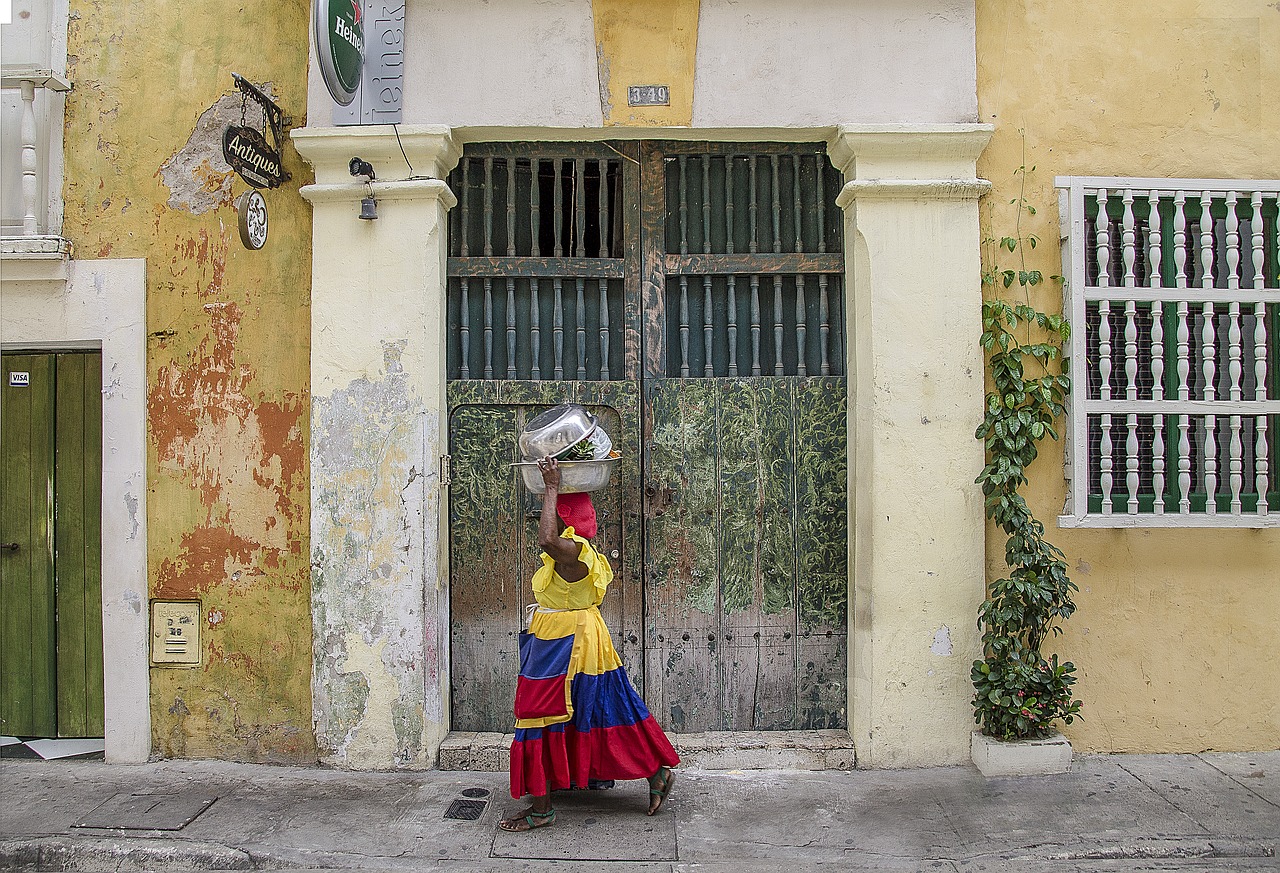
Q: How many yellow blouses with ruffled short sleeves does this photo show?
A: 1